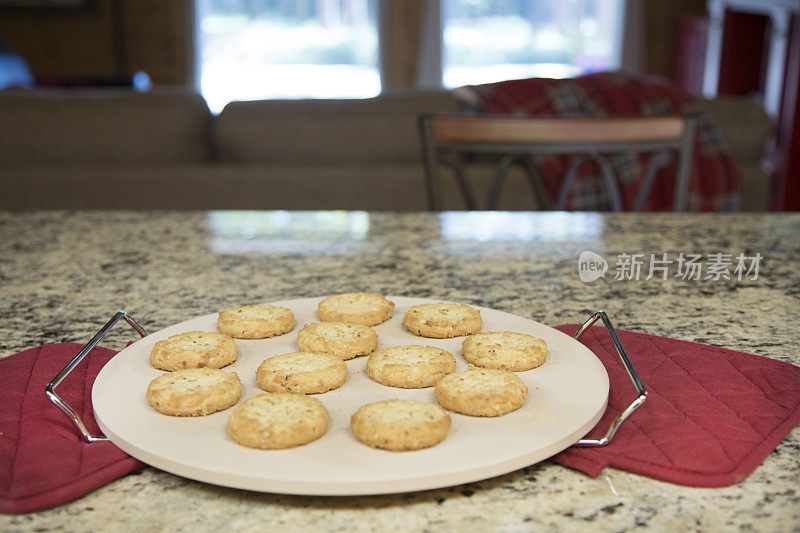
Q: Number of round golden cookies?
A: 12